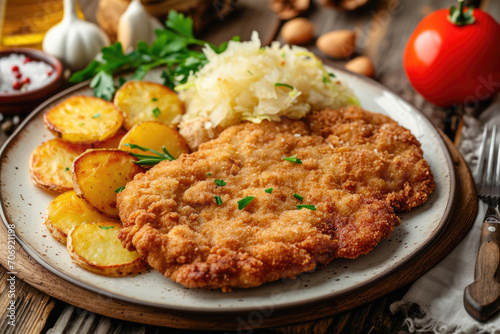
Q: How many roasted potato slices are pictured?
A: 7